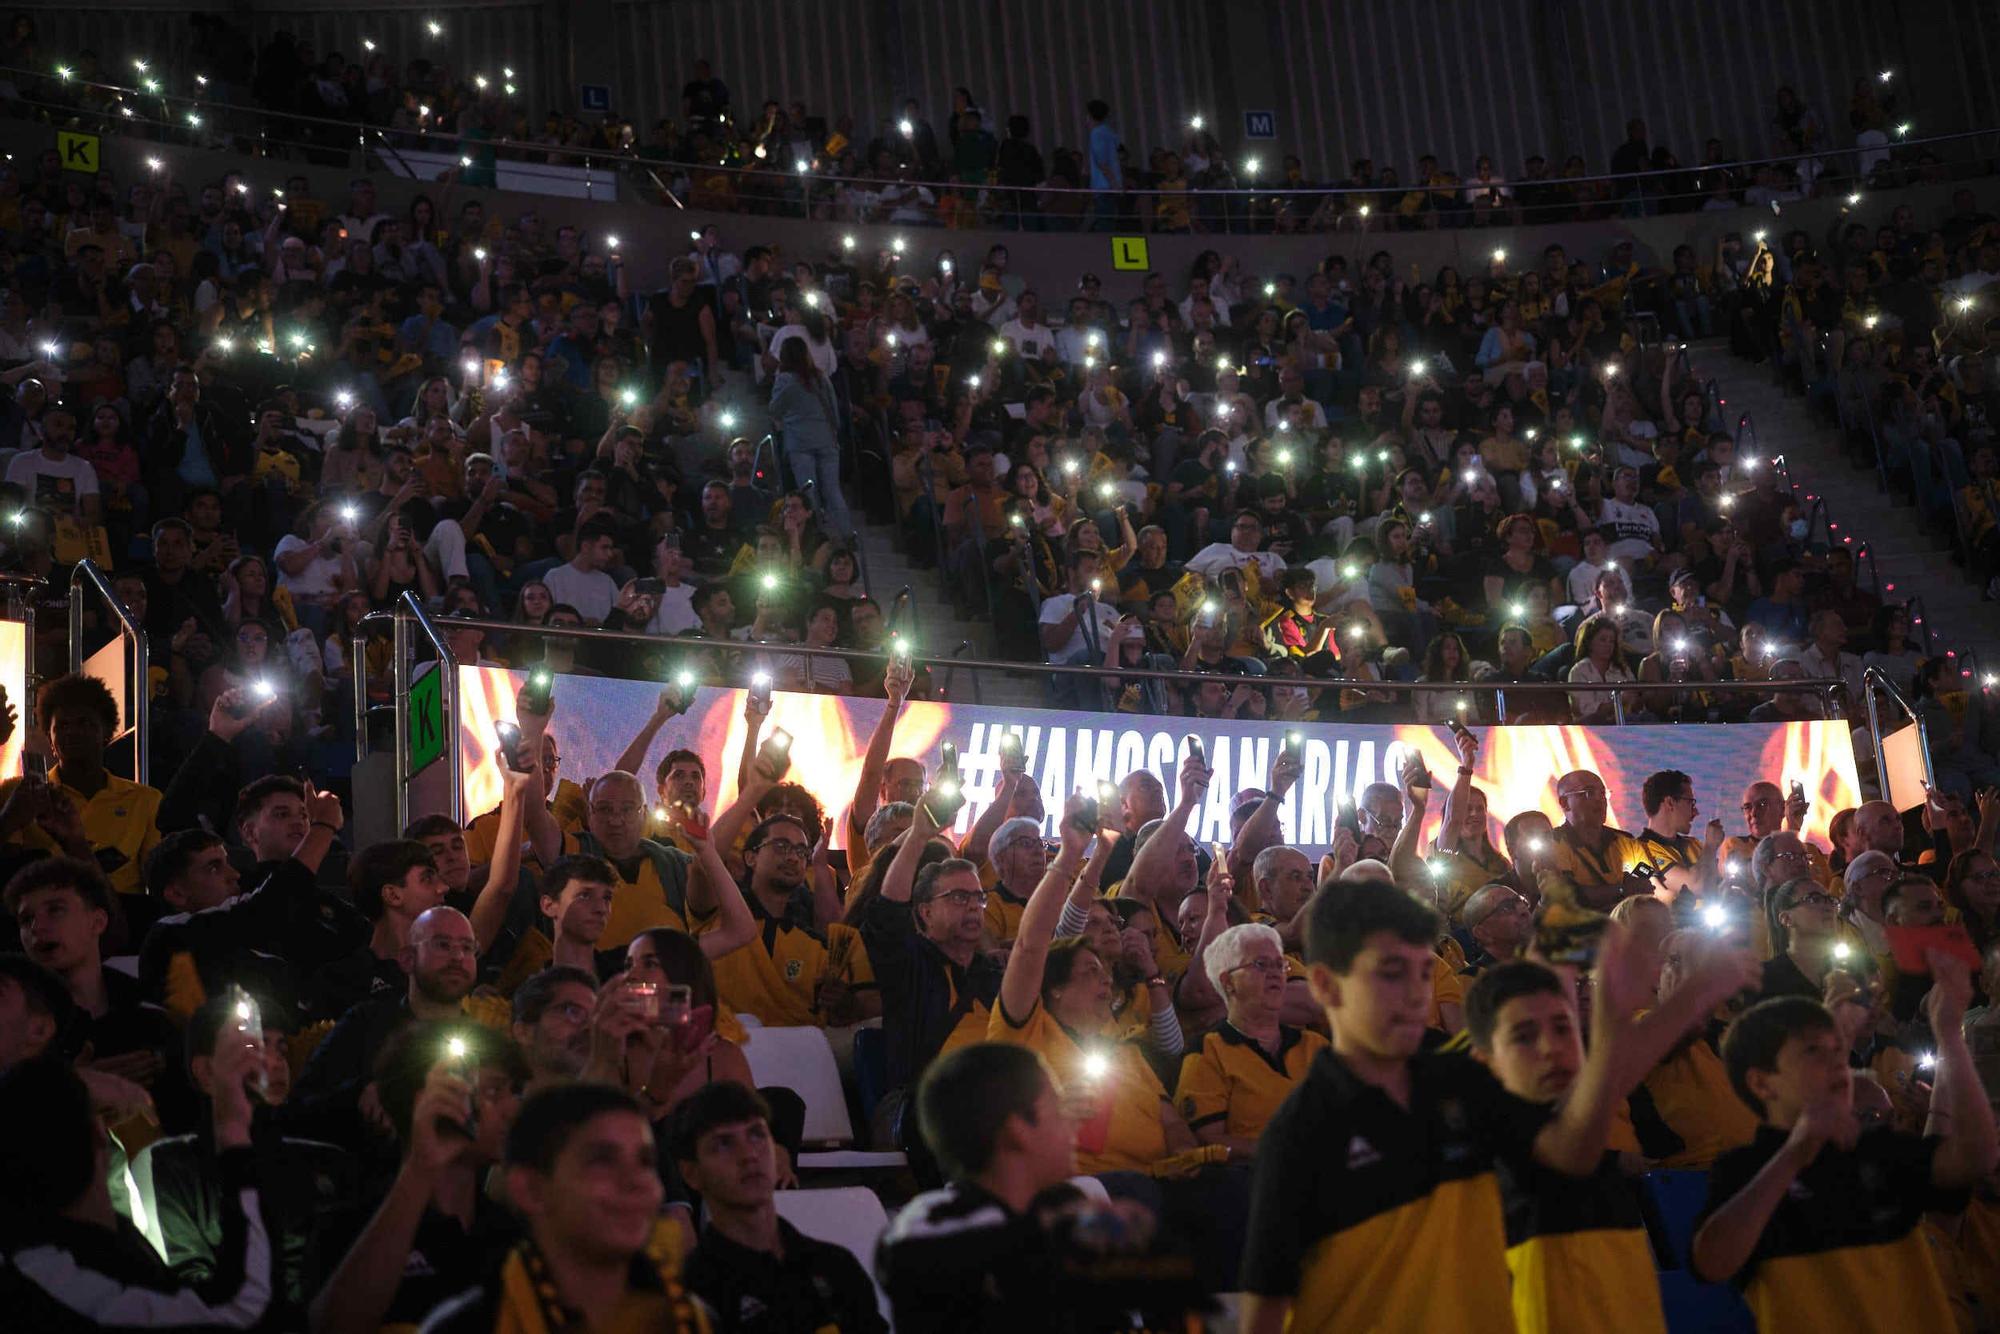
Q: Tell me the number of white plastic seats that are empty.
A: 2